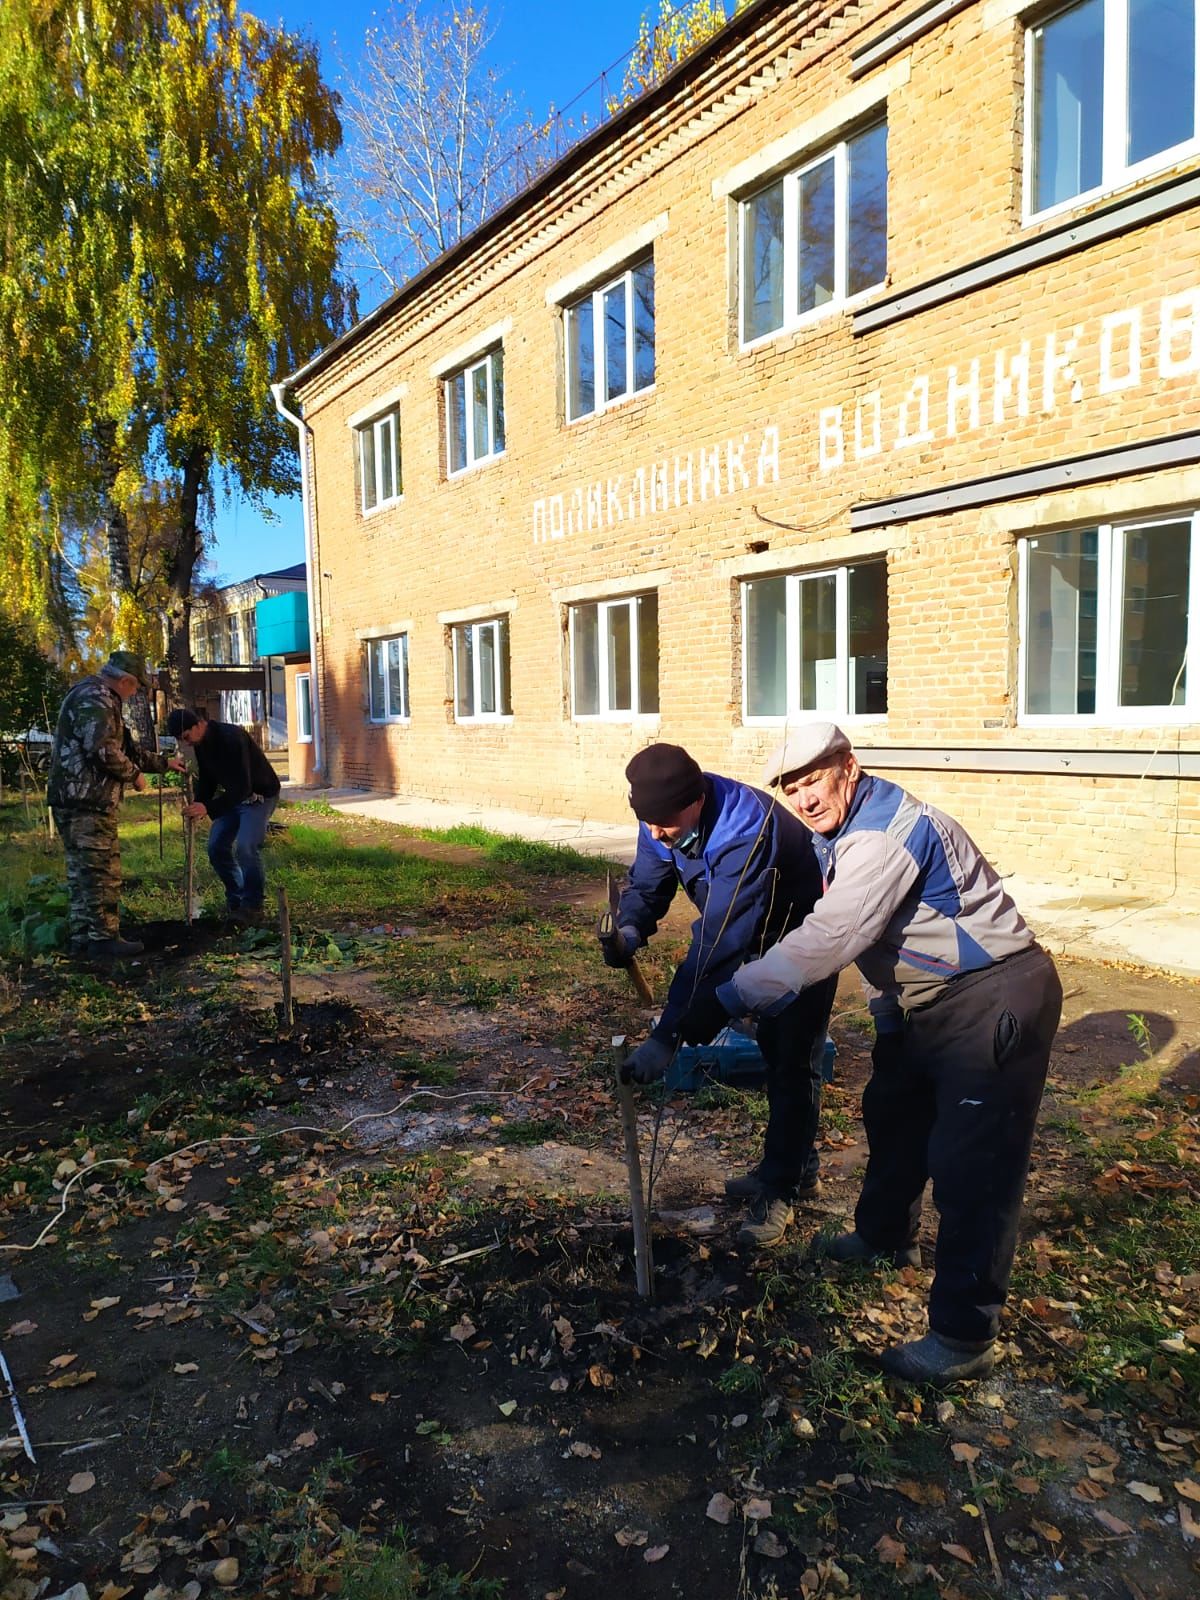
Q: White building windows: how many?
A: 11